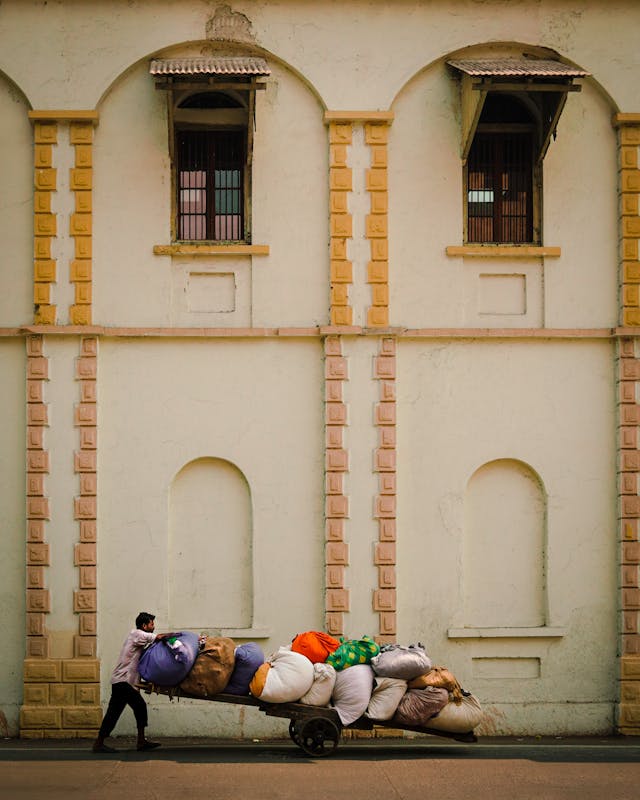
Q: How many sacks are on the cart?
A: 13